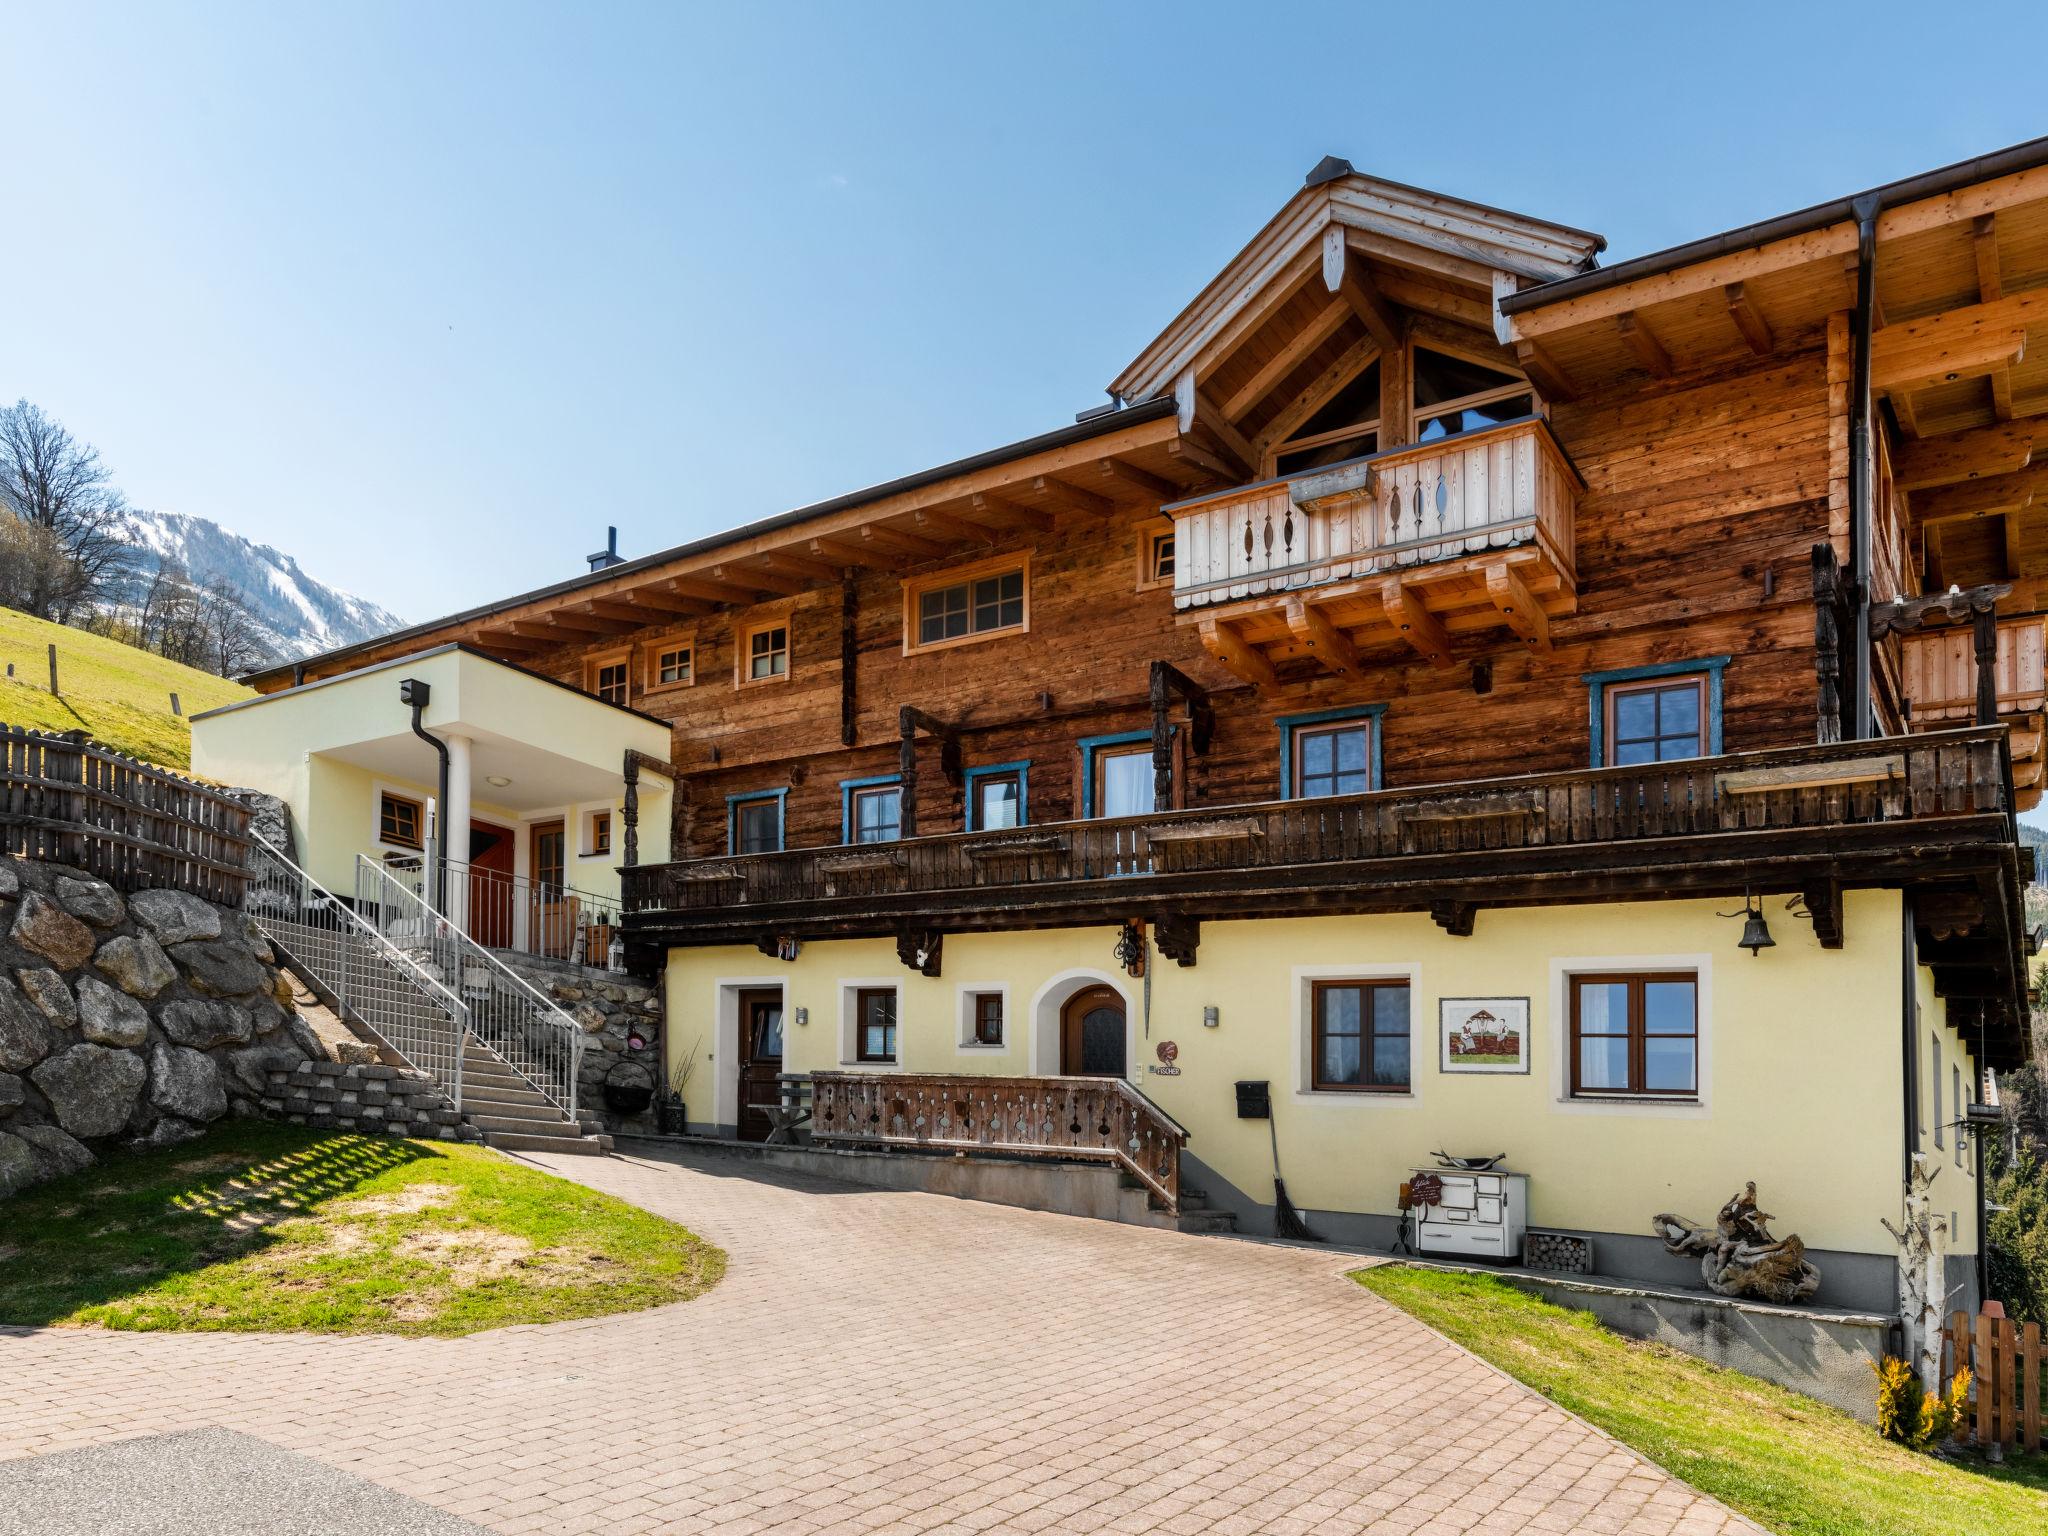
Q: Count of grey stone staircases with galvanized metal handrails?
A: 1